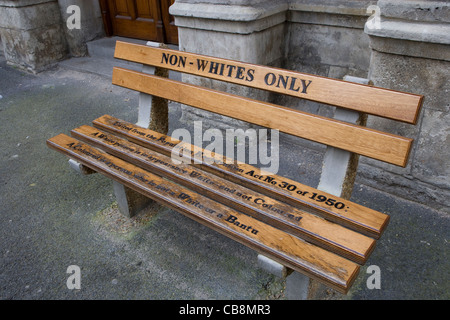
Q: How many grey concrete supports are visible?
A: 2